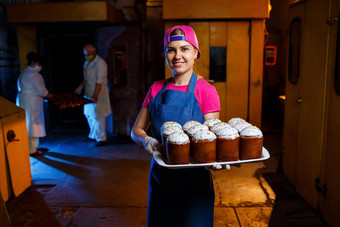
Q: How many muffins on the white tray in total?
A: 12